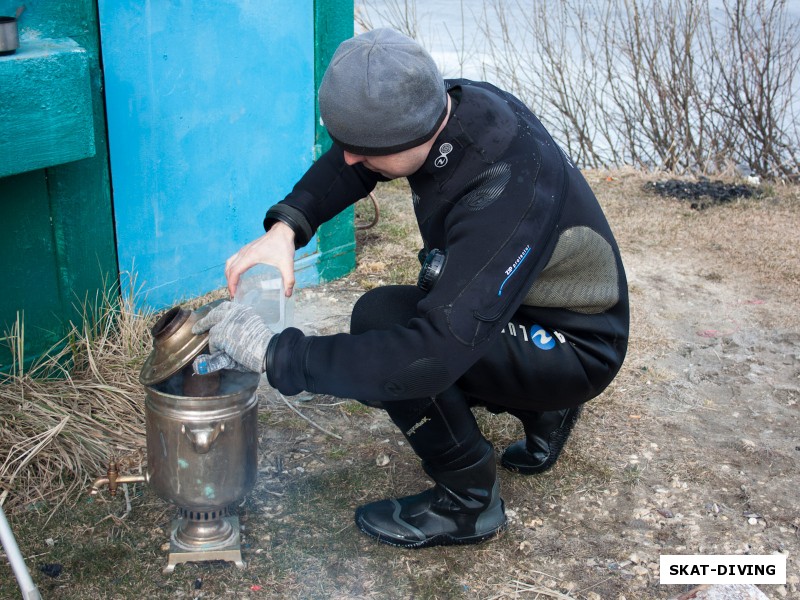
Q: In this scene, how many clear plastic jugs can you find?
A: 1